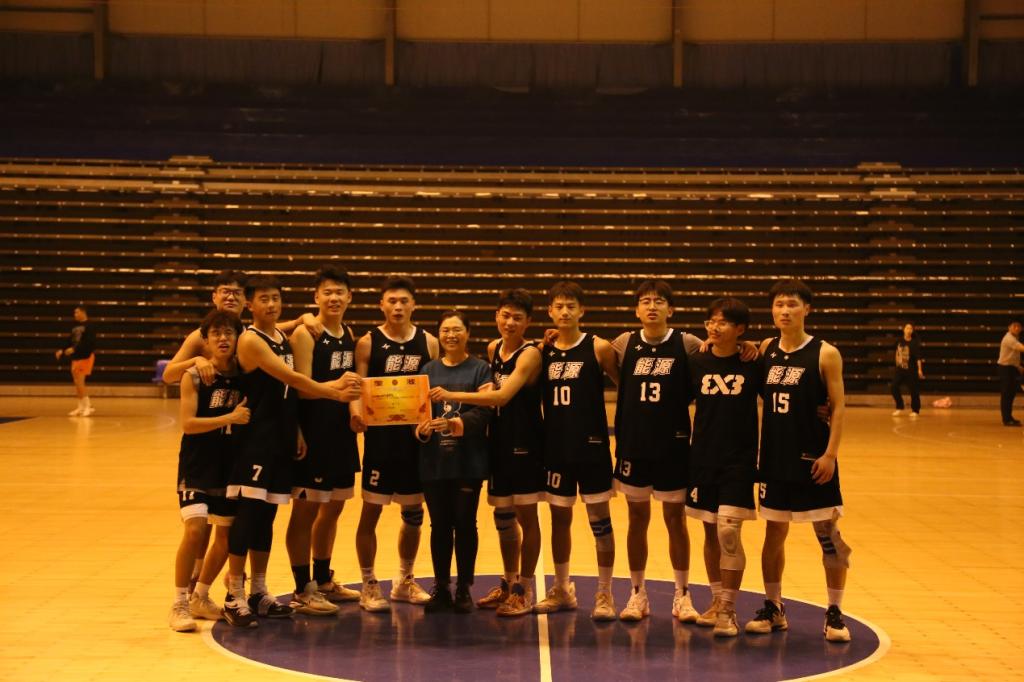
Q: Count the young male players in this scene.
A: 10